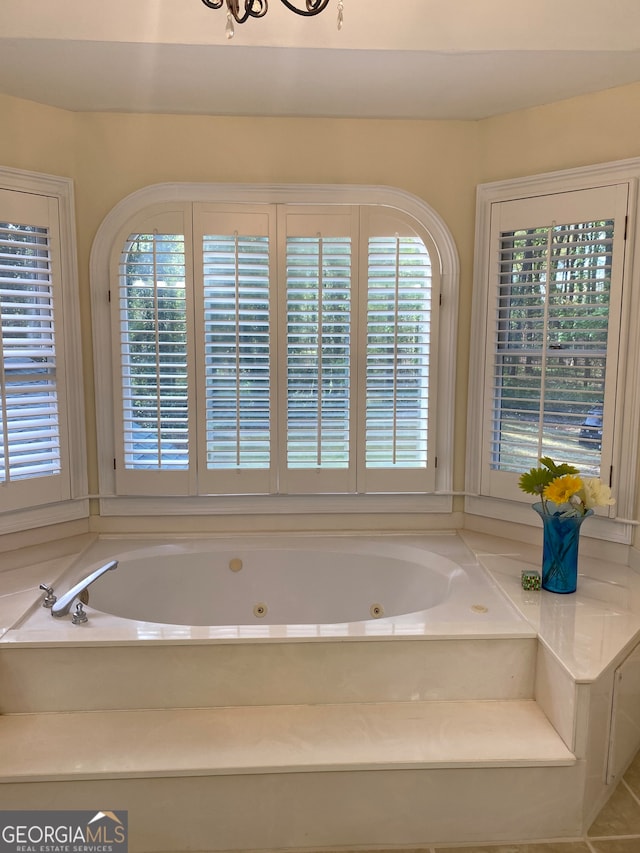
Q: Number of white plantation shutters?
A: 6